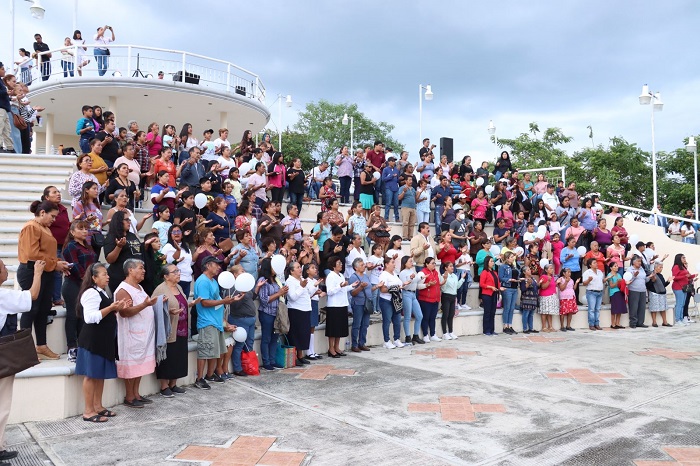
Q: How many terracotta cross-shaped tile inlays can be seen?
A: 8